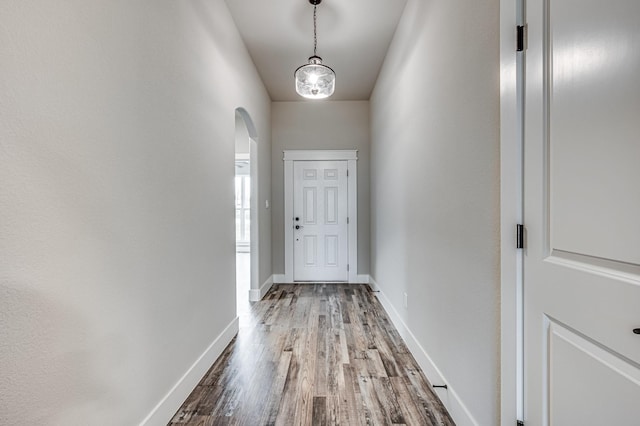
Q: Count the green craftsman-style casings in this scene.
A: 0